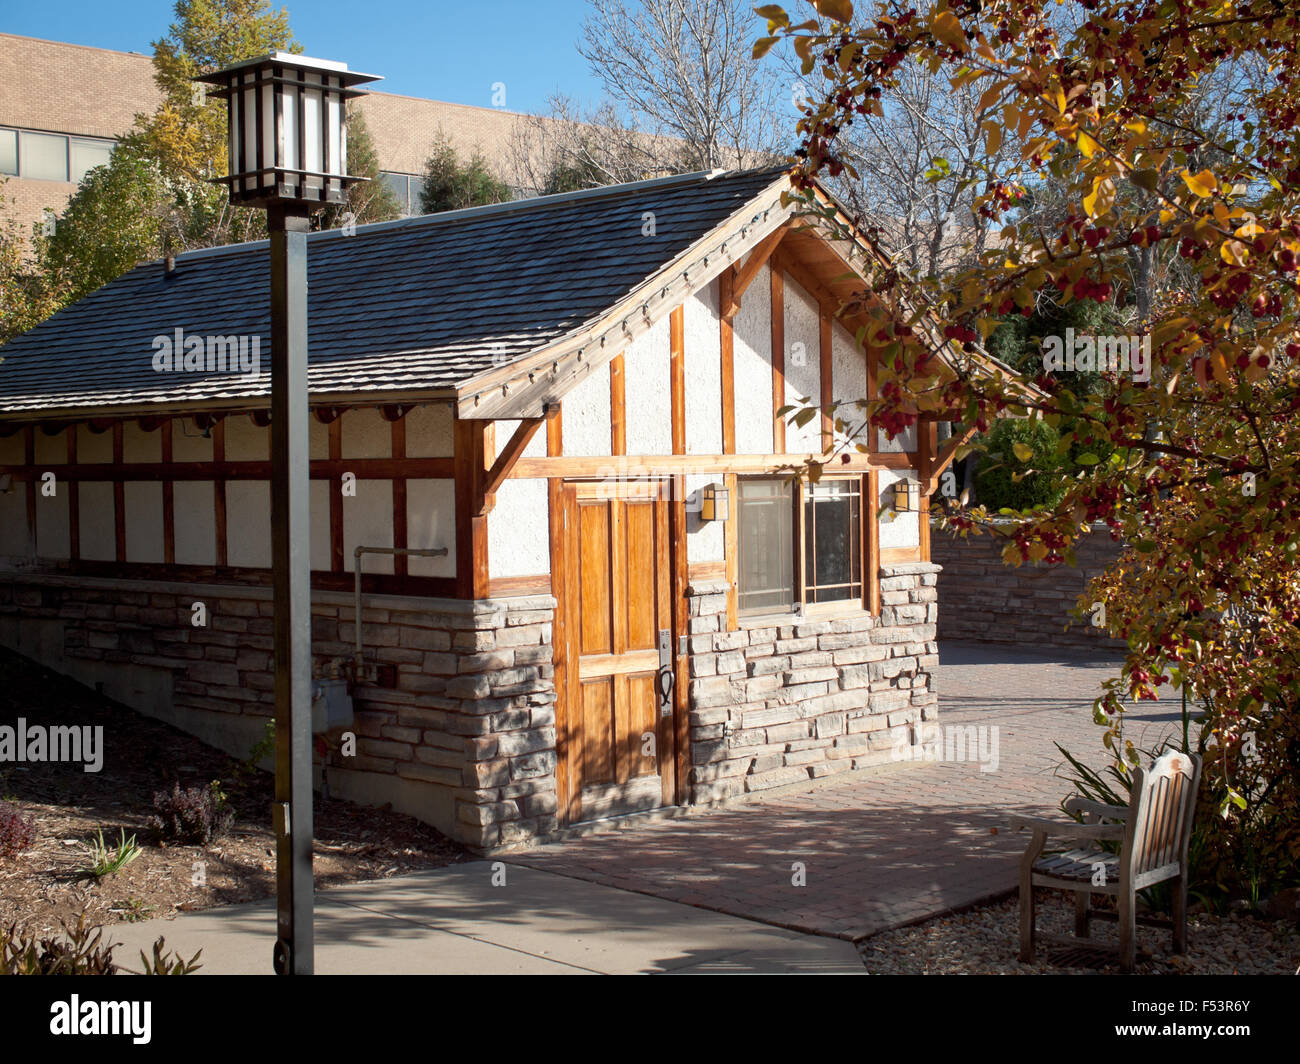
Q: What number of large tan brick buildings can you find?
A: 1